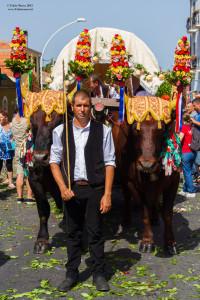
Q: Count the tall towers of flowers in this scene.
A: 4